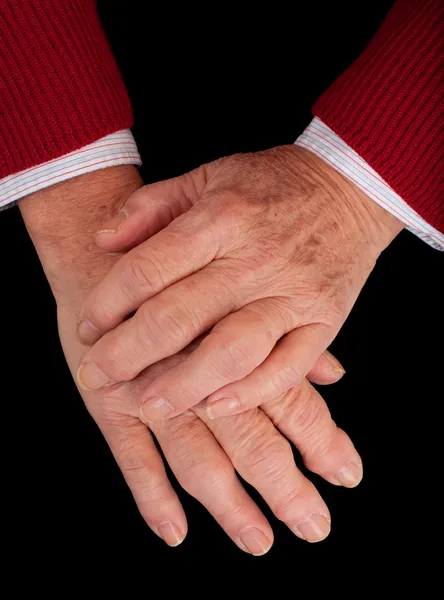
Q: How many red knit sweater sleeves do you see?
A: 2